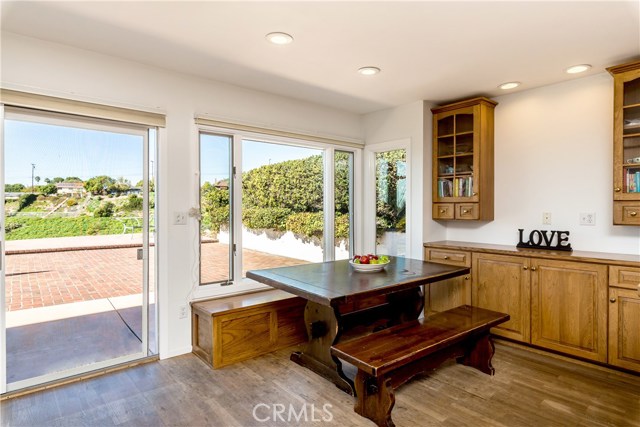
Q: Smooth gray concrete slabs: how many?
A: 2